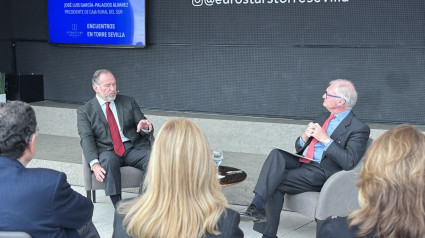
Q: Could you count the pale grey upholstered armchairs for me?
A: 2